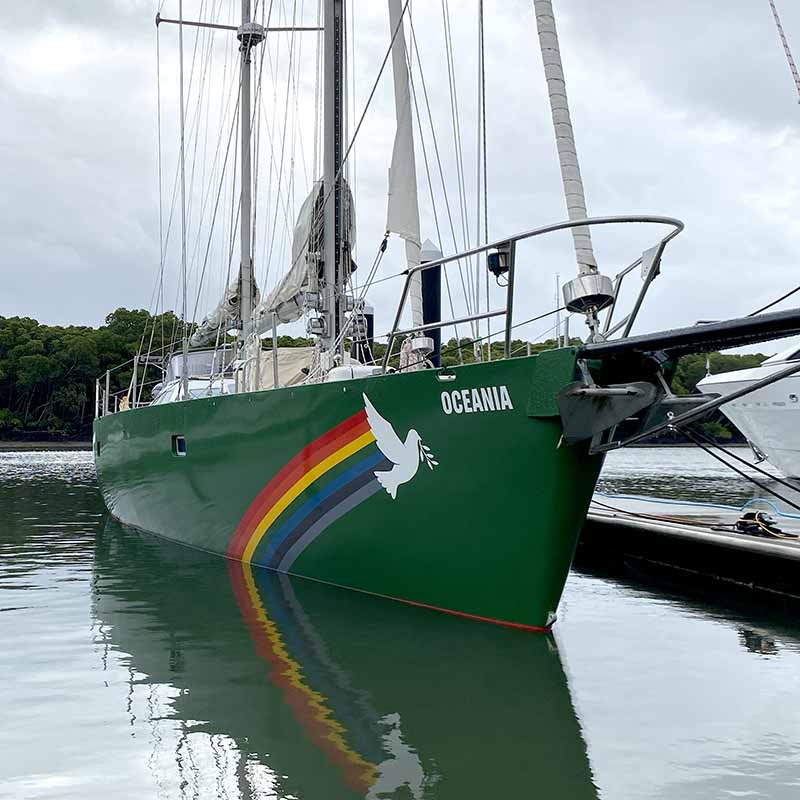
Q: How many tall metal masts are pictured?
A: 2